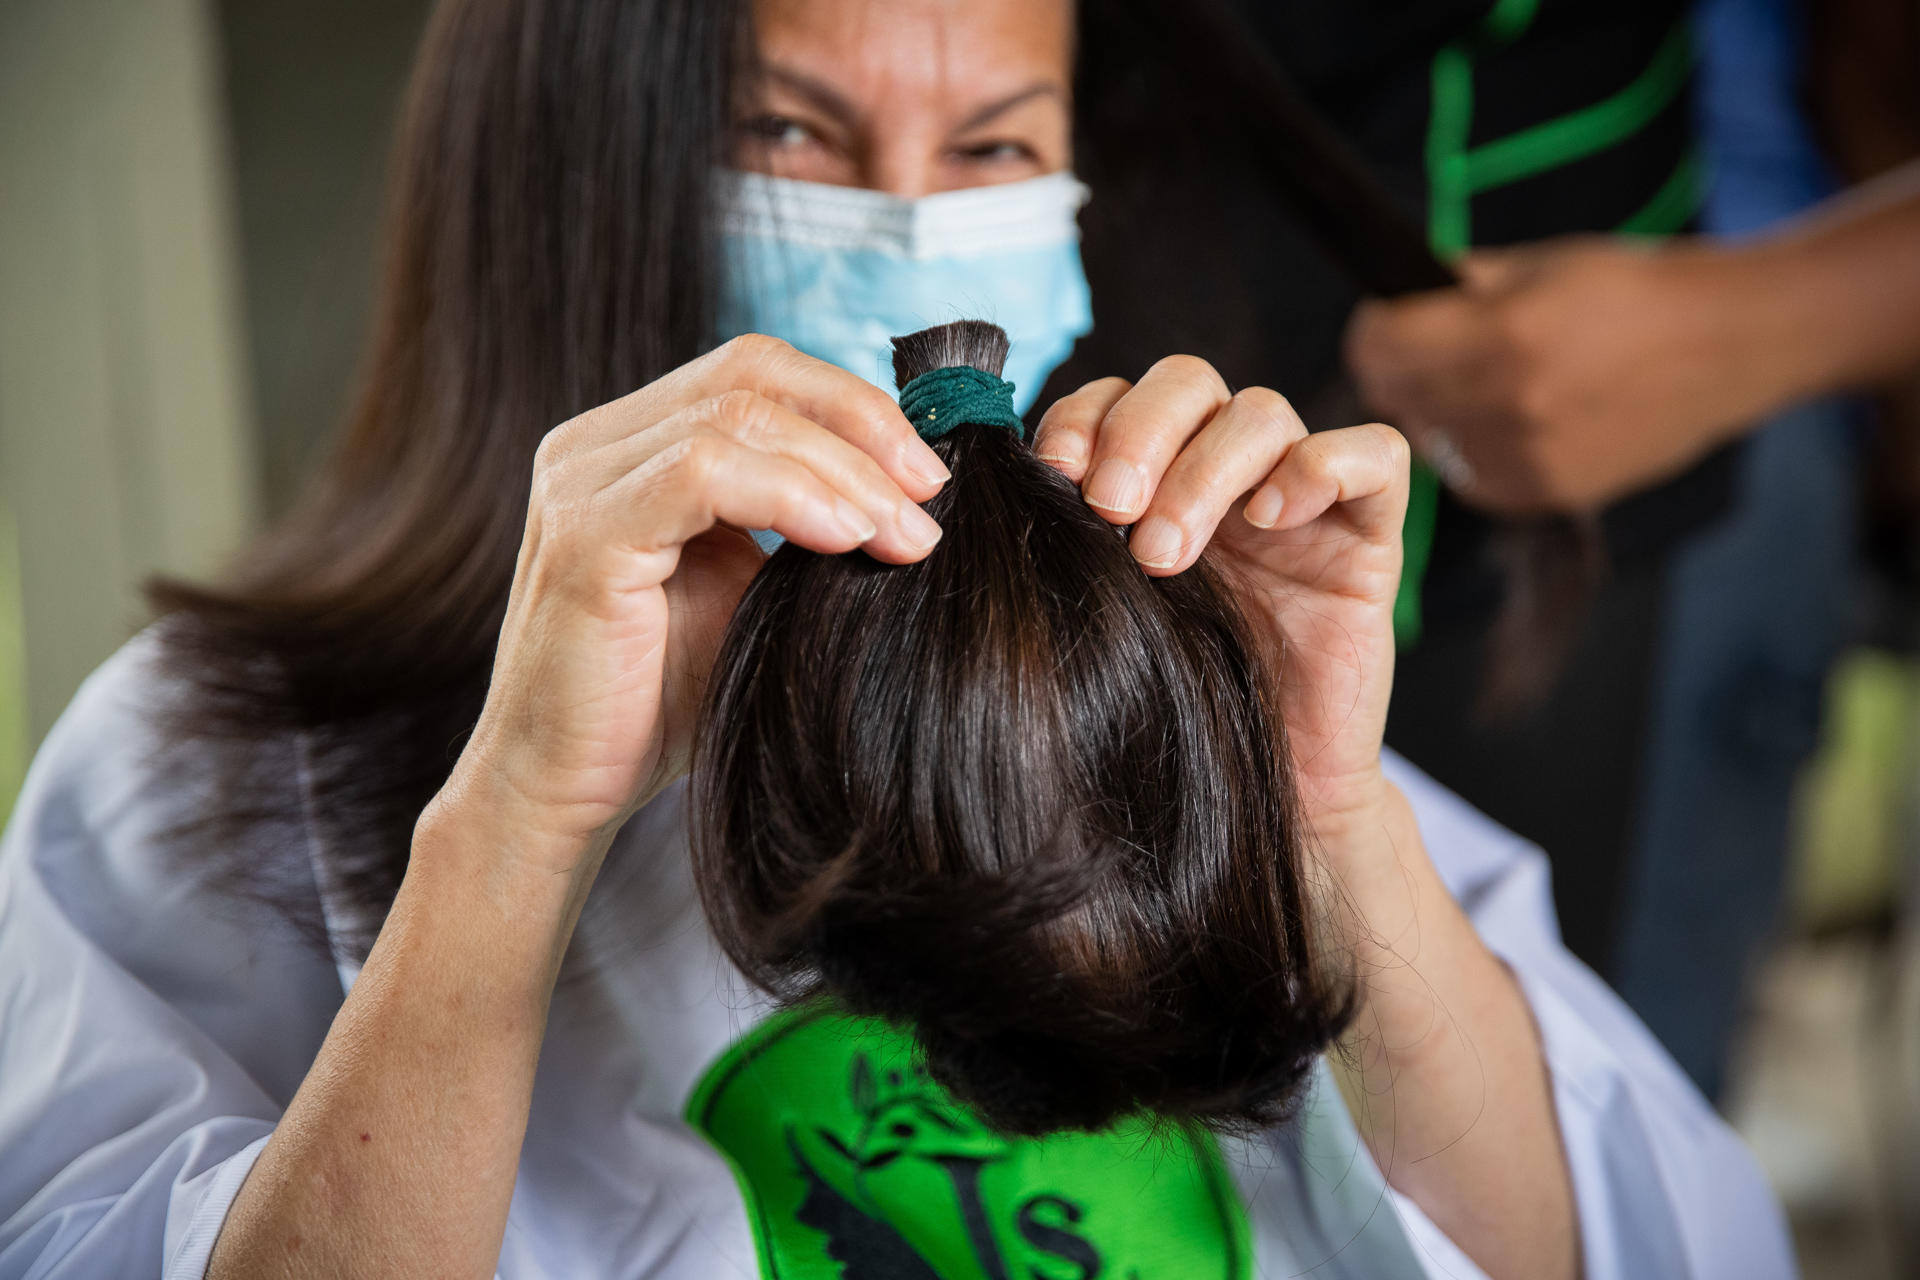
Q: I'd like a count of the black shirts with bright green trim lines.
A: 1